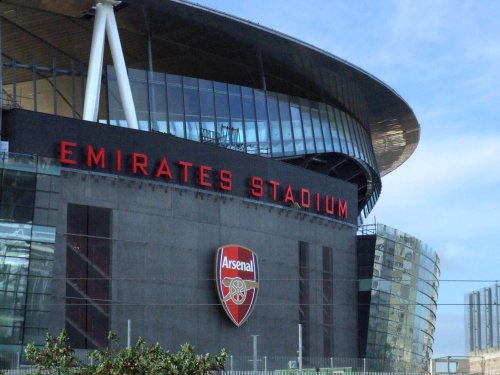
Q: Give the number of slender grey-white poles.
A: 3